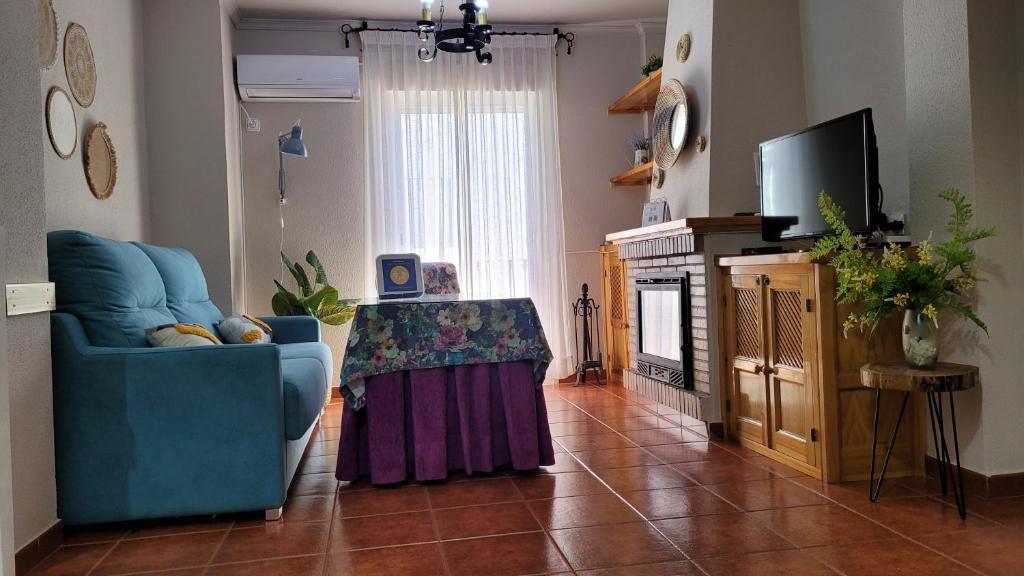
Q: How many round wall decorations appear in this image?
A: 8